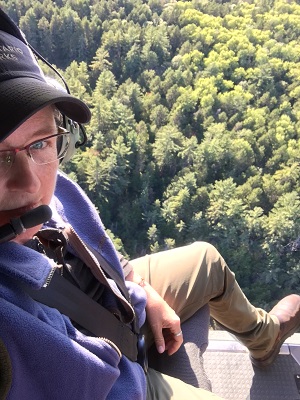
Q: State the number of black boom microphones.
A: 1